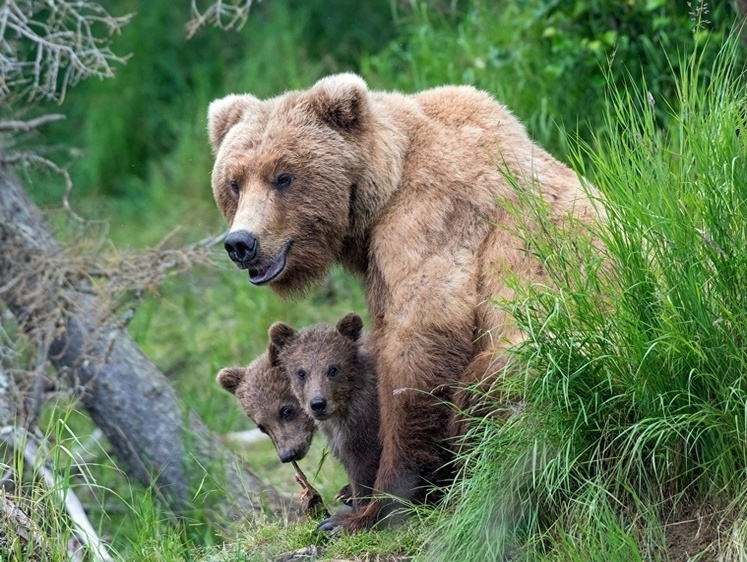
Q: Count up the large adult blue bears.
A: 0